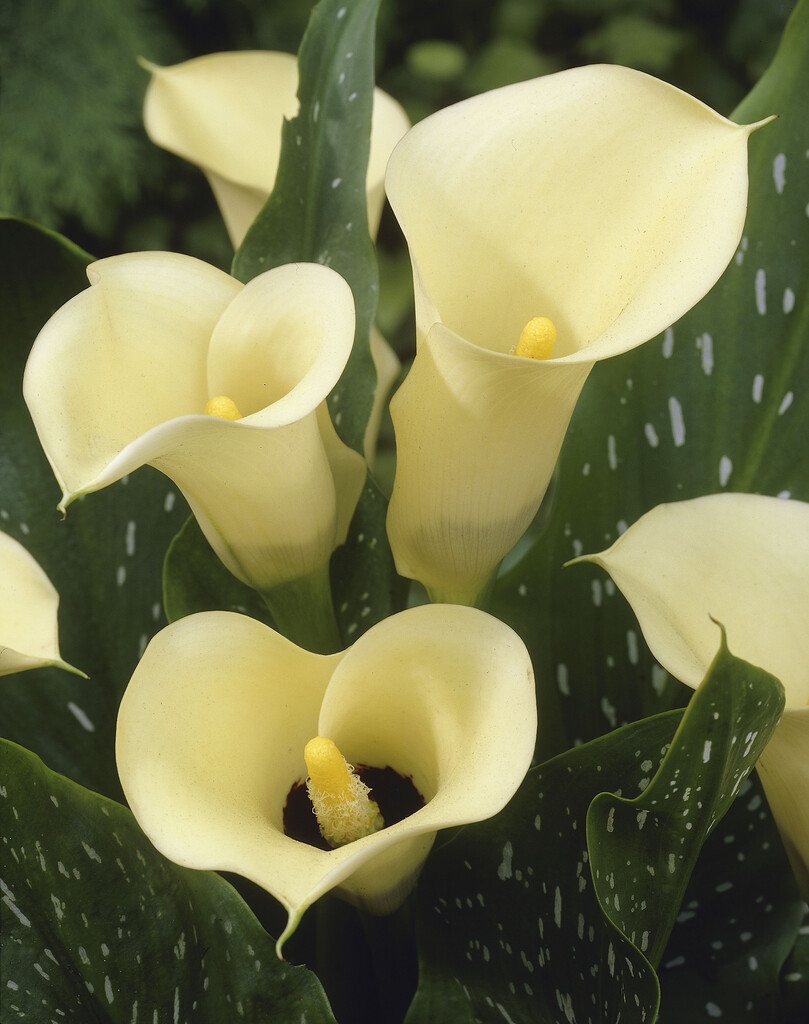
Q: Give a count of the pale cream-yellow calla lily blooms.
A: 6